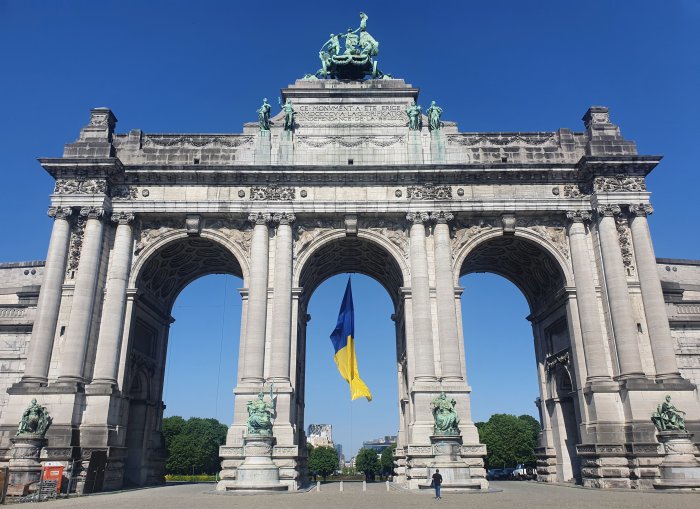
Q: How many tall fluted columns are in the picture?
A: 10